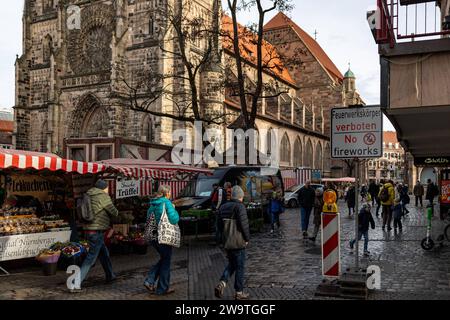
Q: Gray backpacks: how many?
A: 1